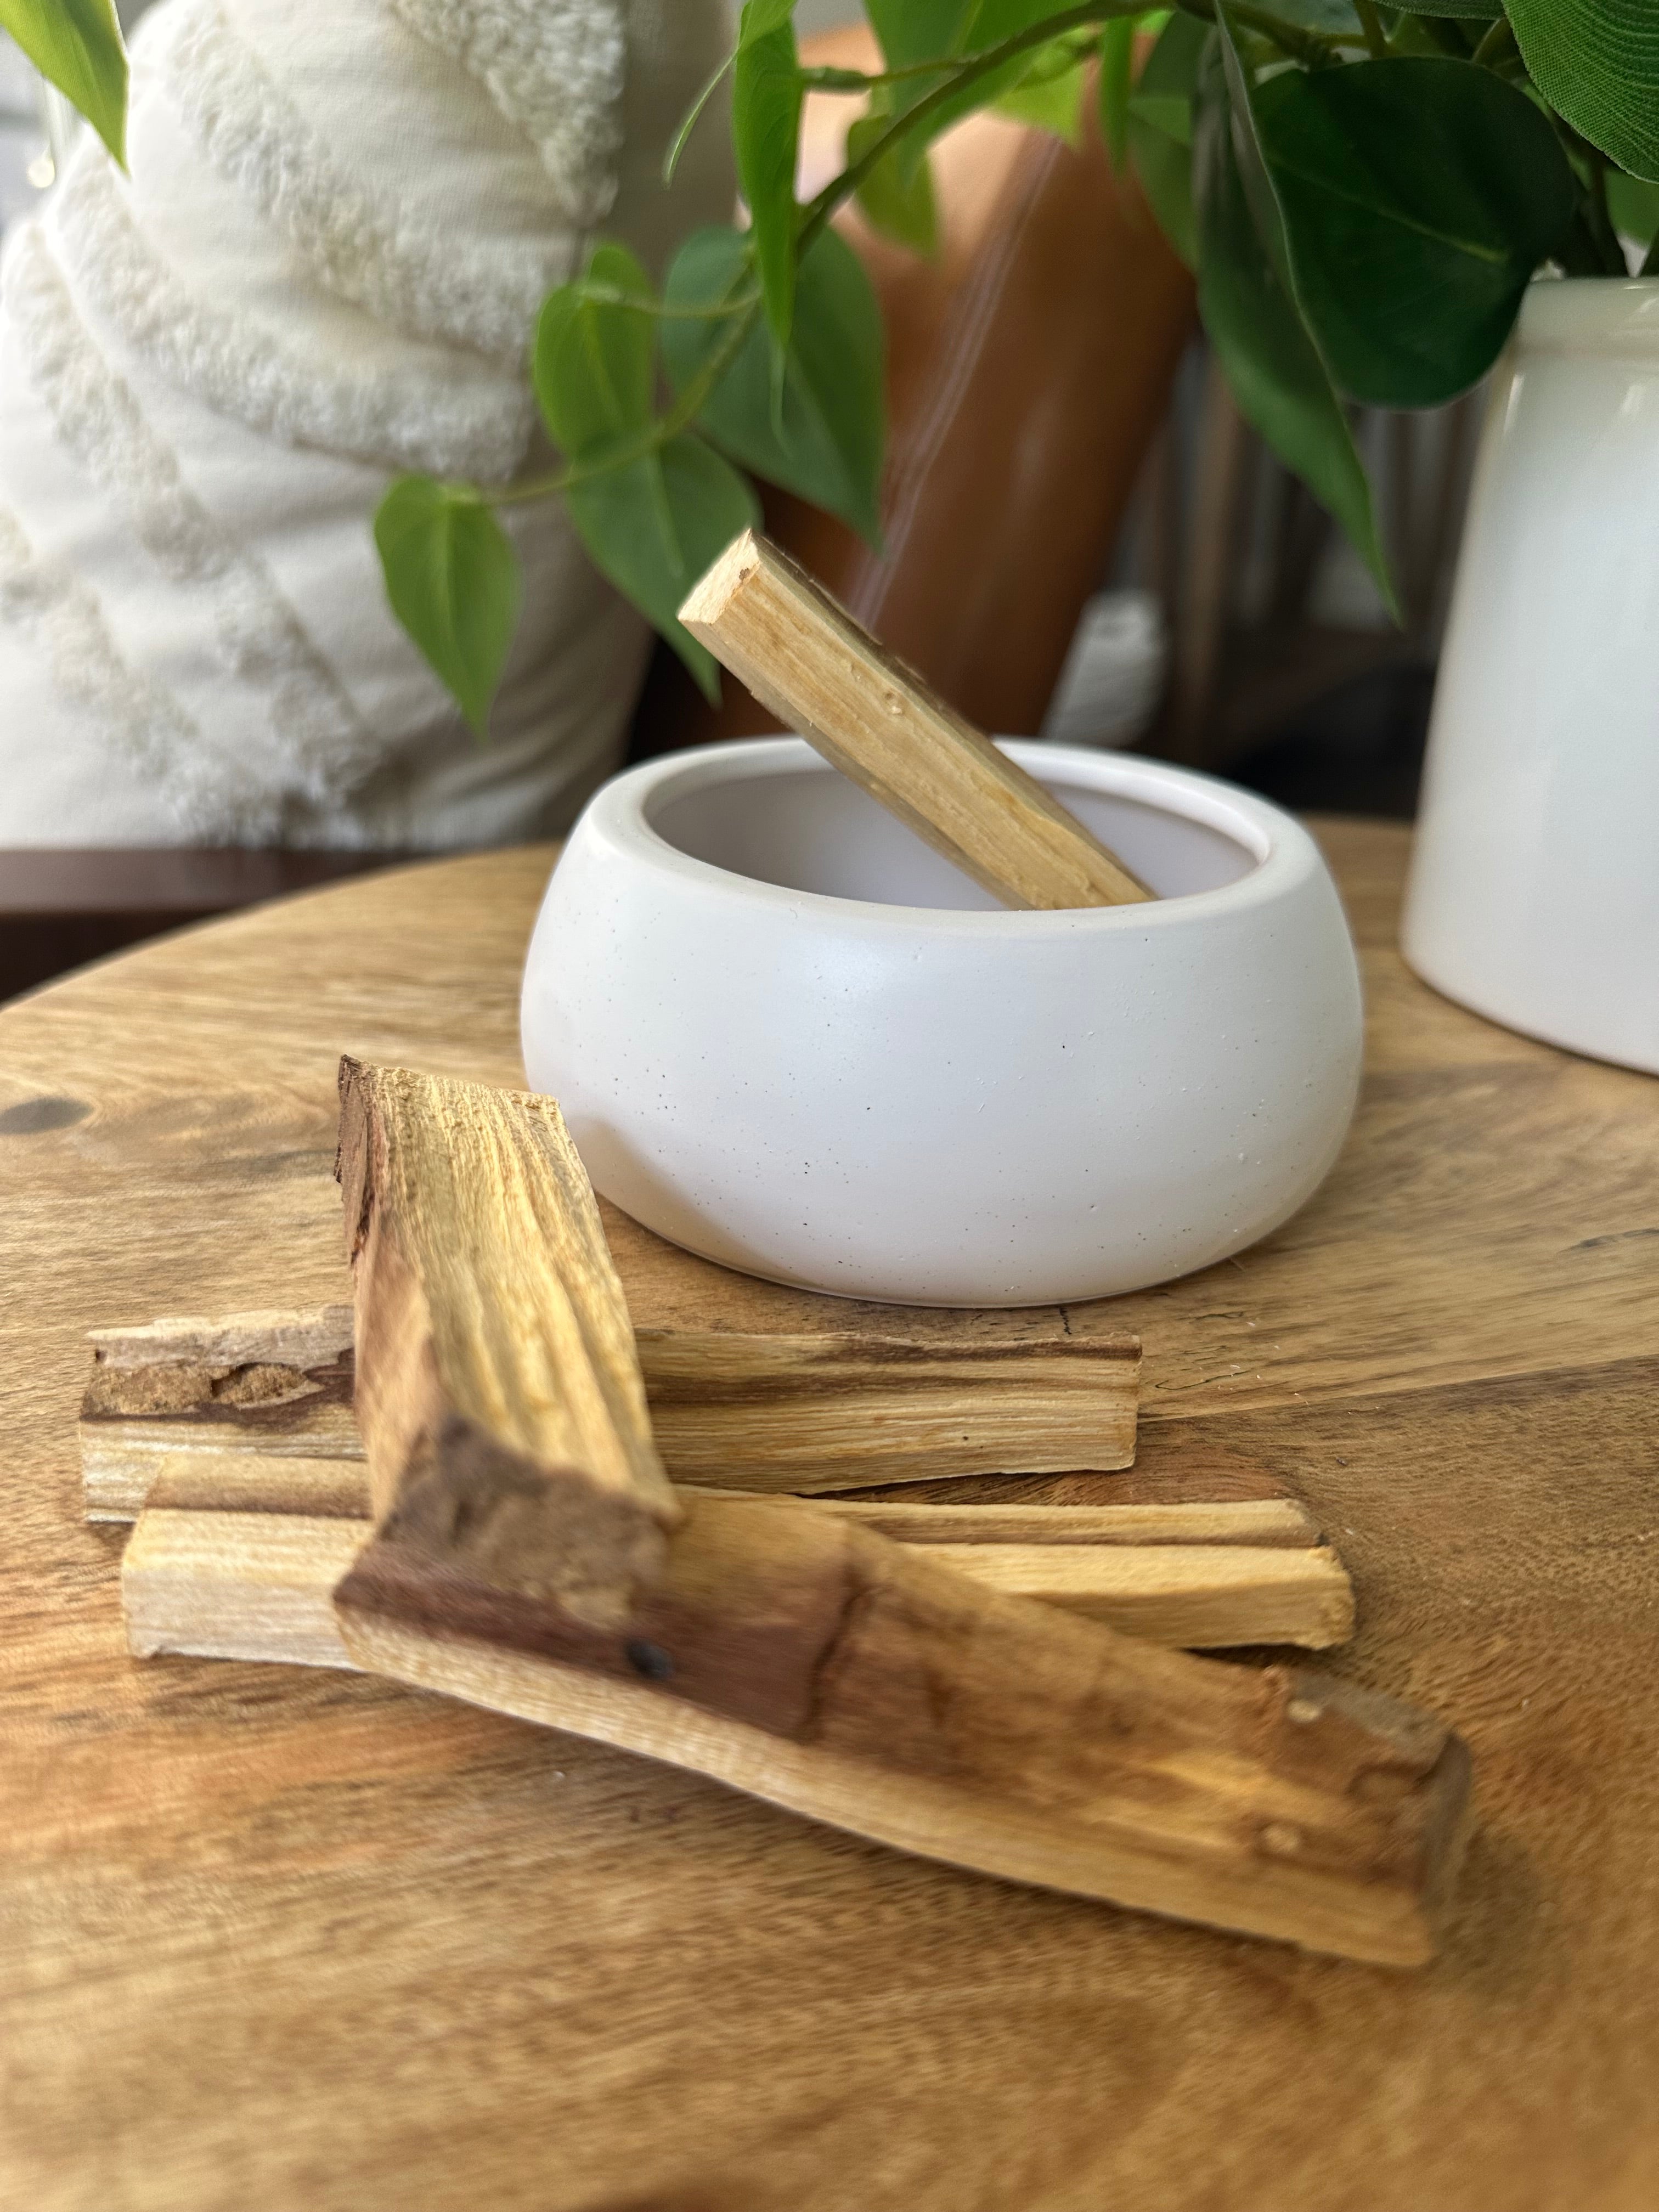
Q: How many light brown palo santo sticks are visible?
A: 5